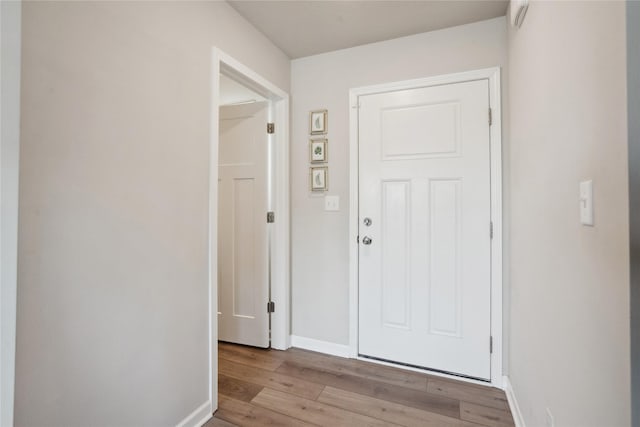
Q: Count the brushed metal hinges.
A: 6